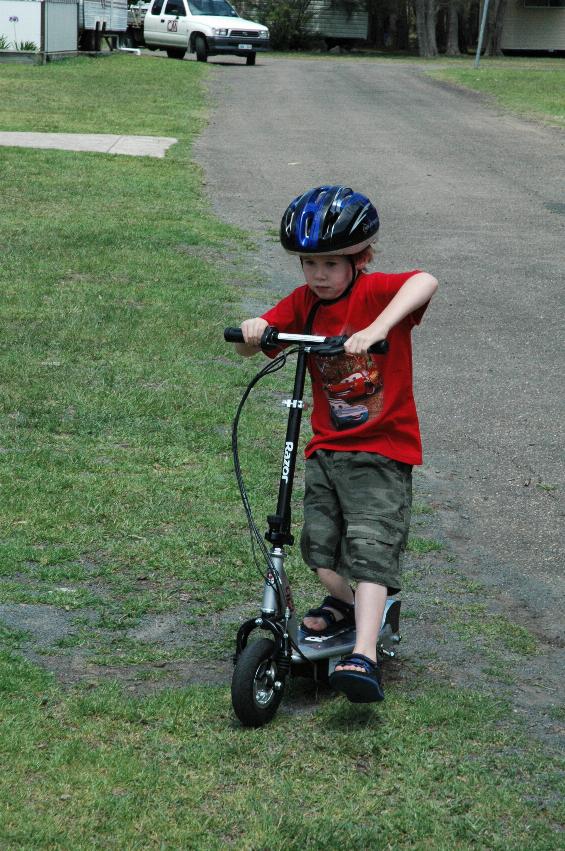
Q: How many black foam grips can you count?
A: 2